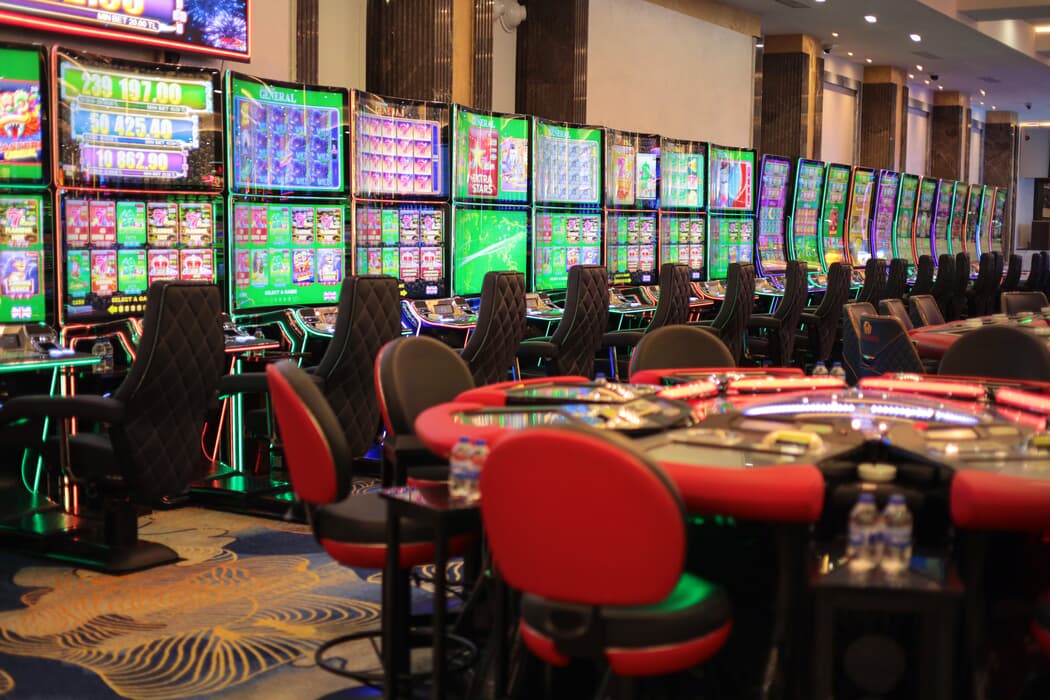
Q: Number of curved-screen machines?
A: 12